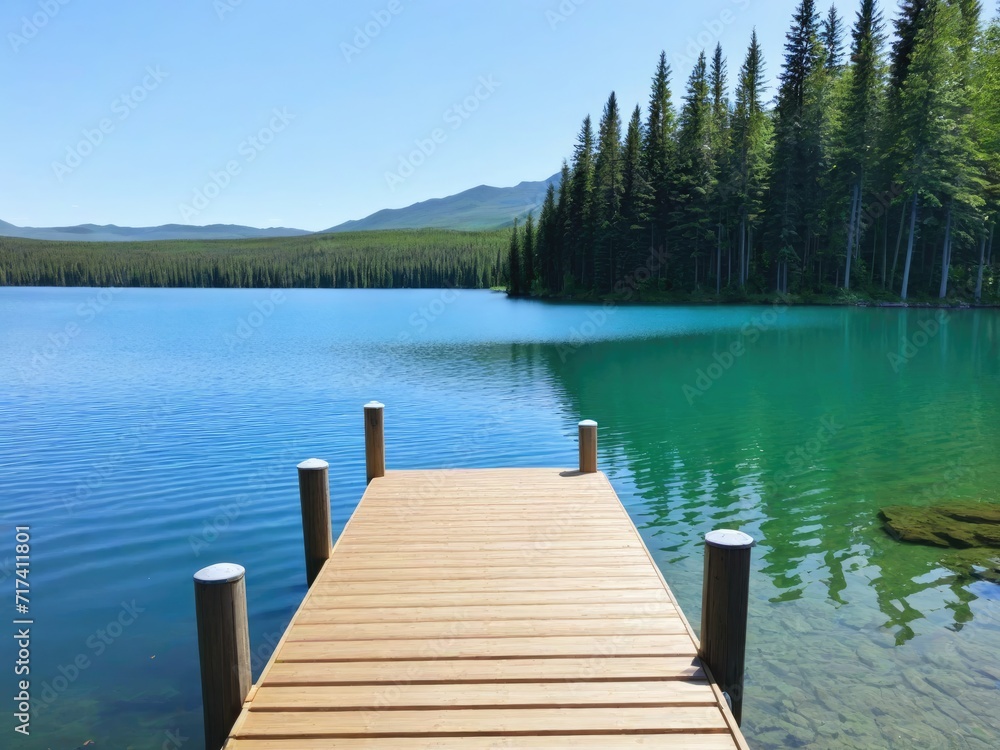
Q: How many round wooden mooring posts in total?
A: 5